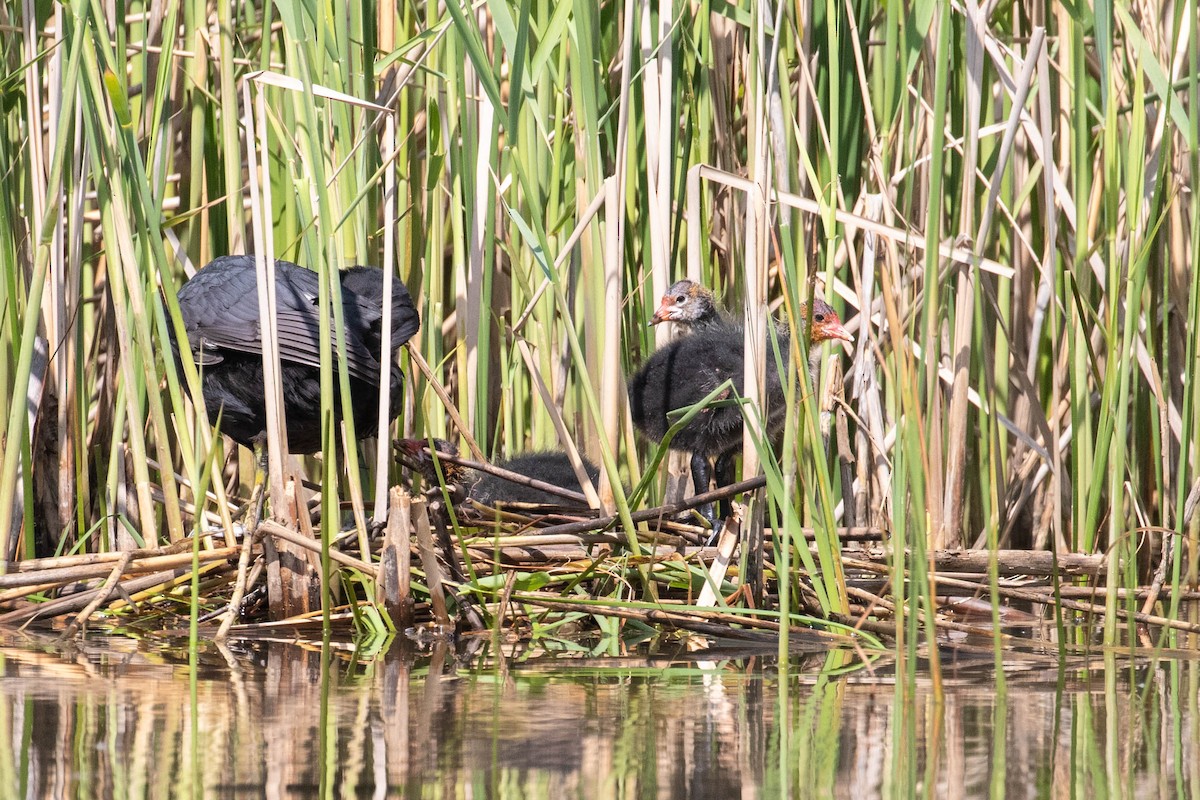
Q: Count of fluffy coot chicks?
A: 3